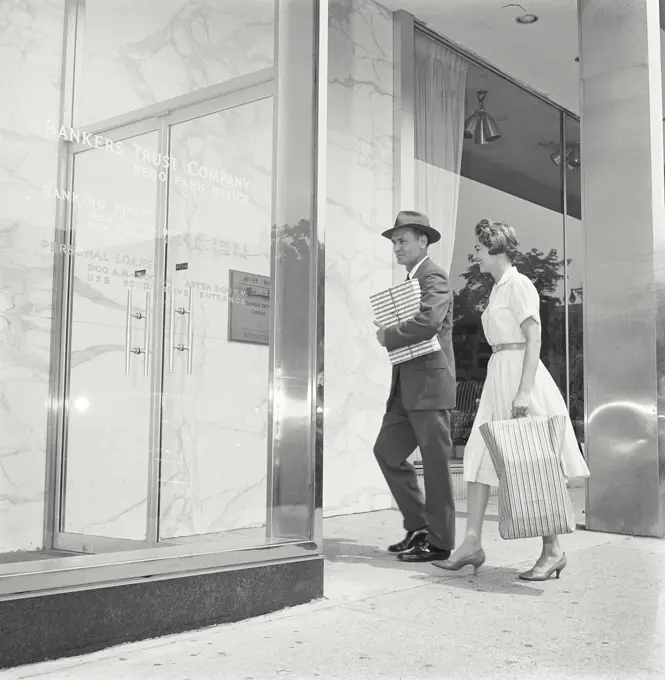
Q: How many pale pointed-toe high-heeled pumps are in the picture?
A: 2